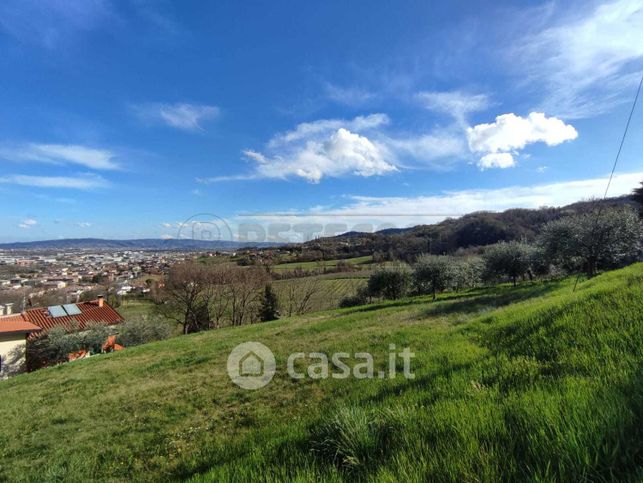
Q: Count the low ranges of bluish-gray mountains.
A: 1